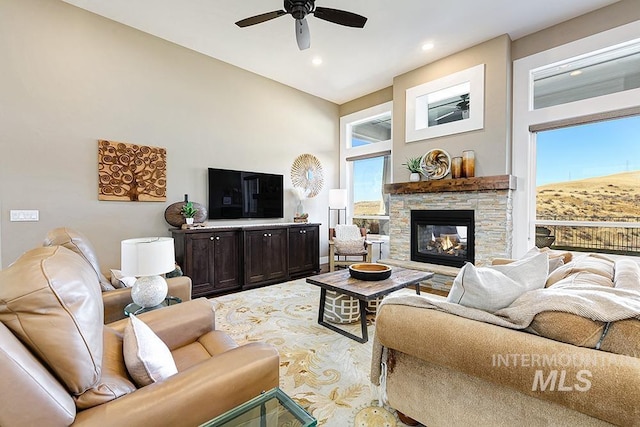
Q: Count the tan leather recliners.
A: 2